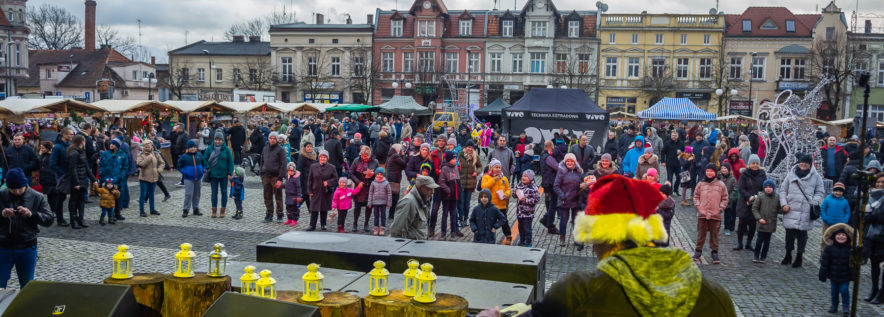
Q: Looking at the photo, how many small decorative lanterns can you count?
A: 9